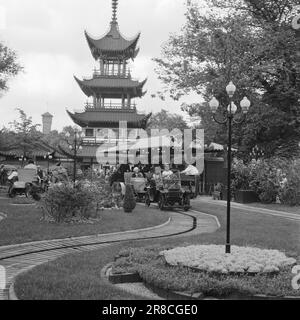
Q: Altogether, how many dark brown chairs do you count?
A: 0